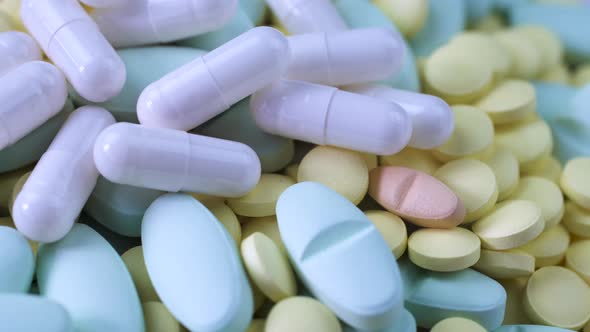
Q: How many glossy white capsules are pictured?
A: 11